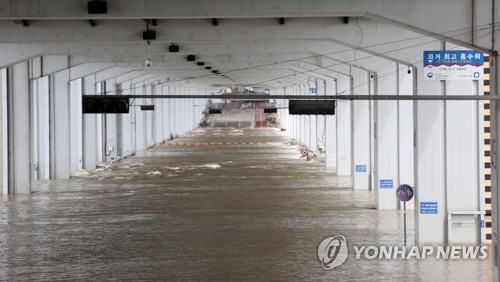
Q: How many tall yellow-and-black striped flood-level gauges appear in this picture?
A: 1